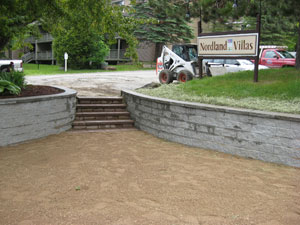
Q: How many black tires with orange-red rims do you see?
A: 2